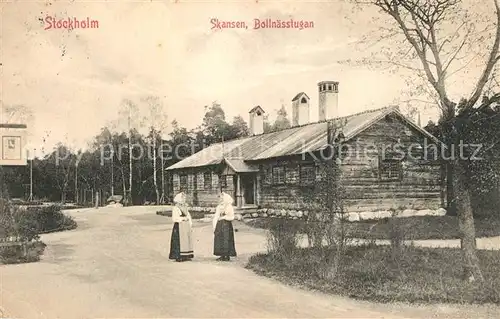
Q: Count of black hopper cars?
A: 0